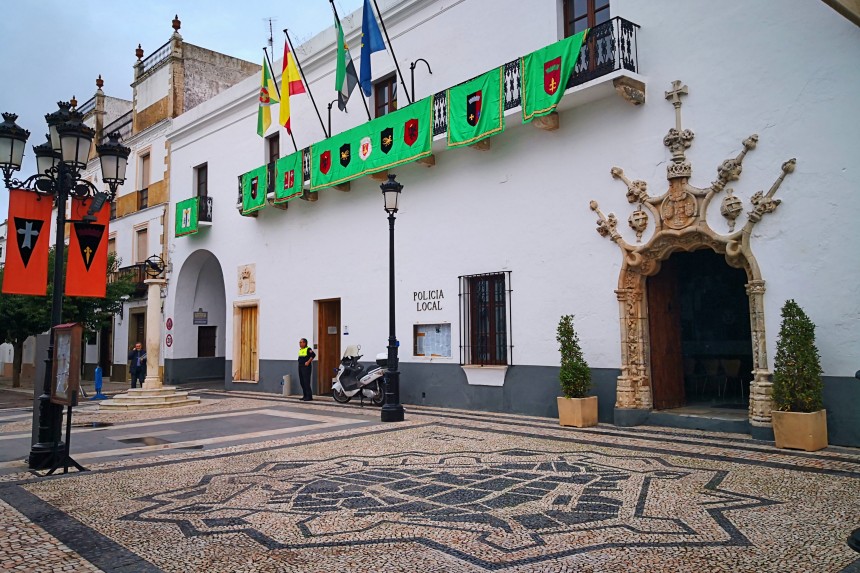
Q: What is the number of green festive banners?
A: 6